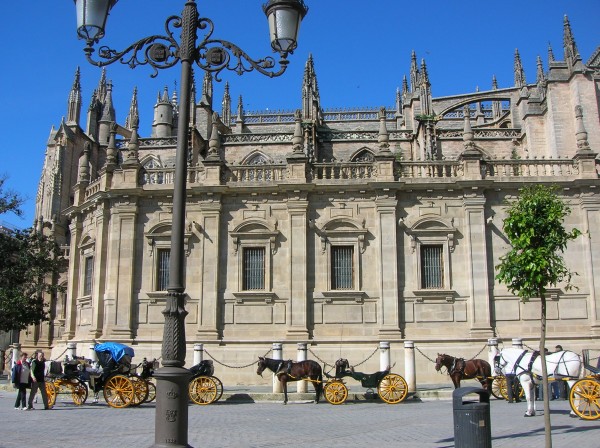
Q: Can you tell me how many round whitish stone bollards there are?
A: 10